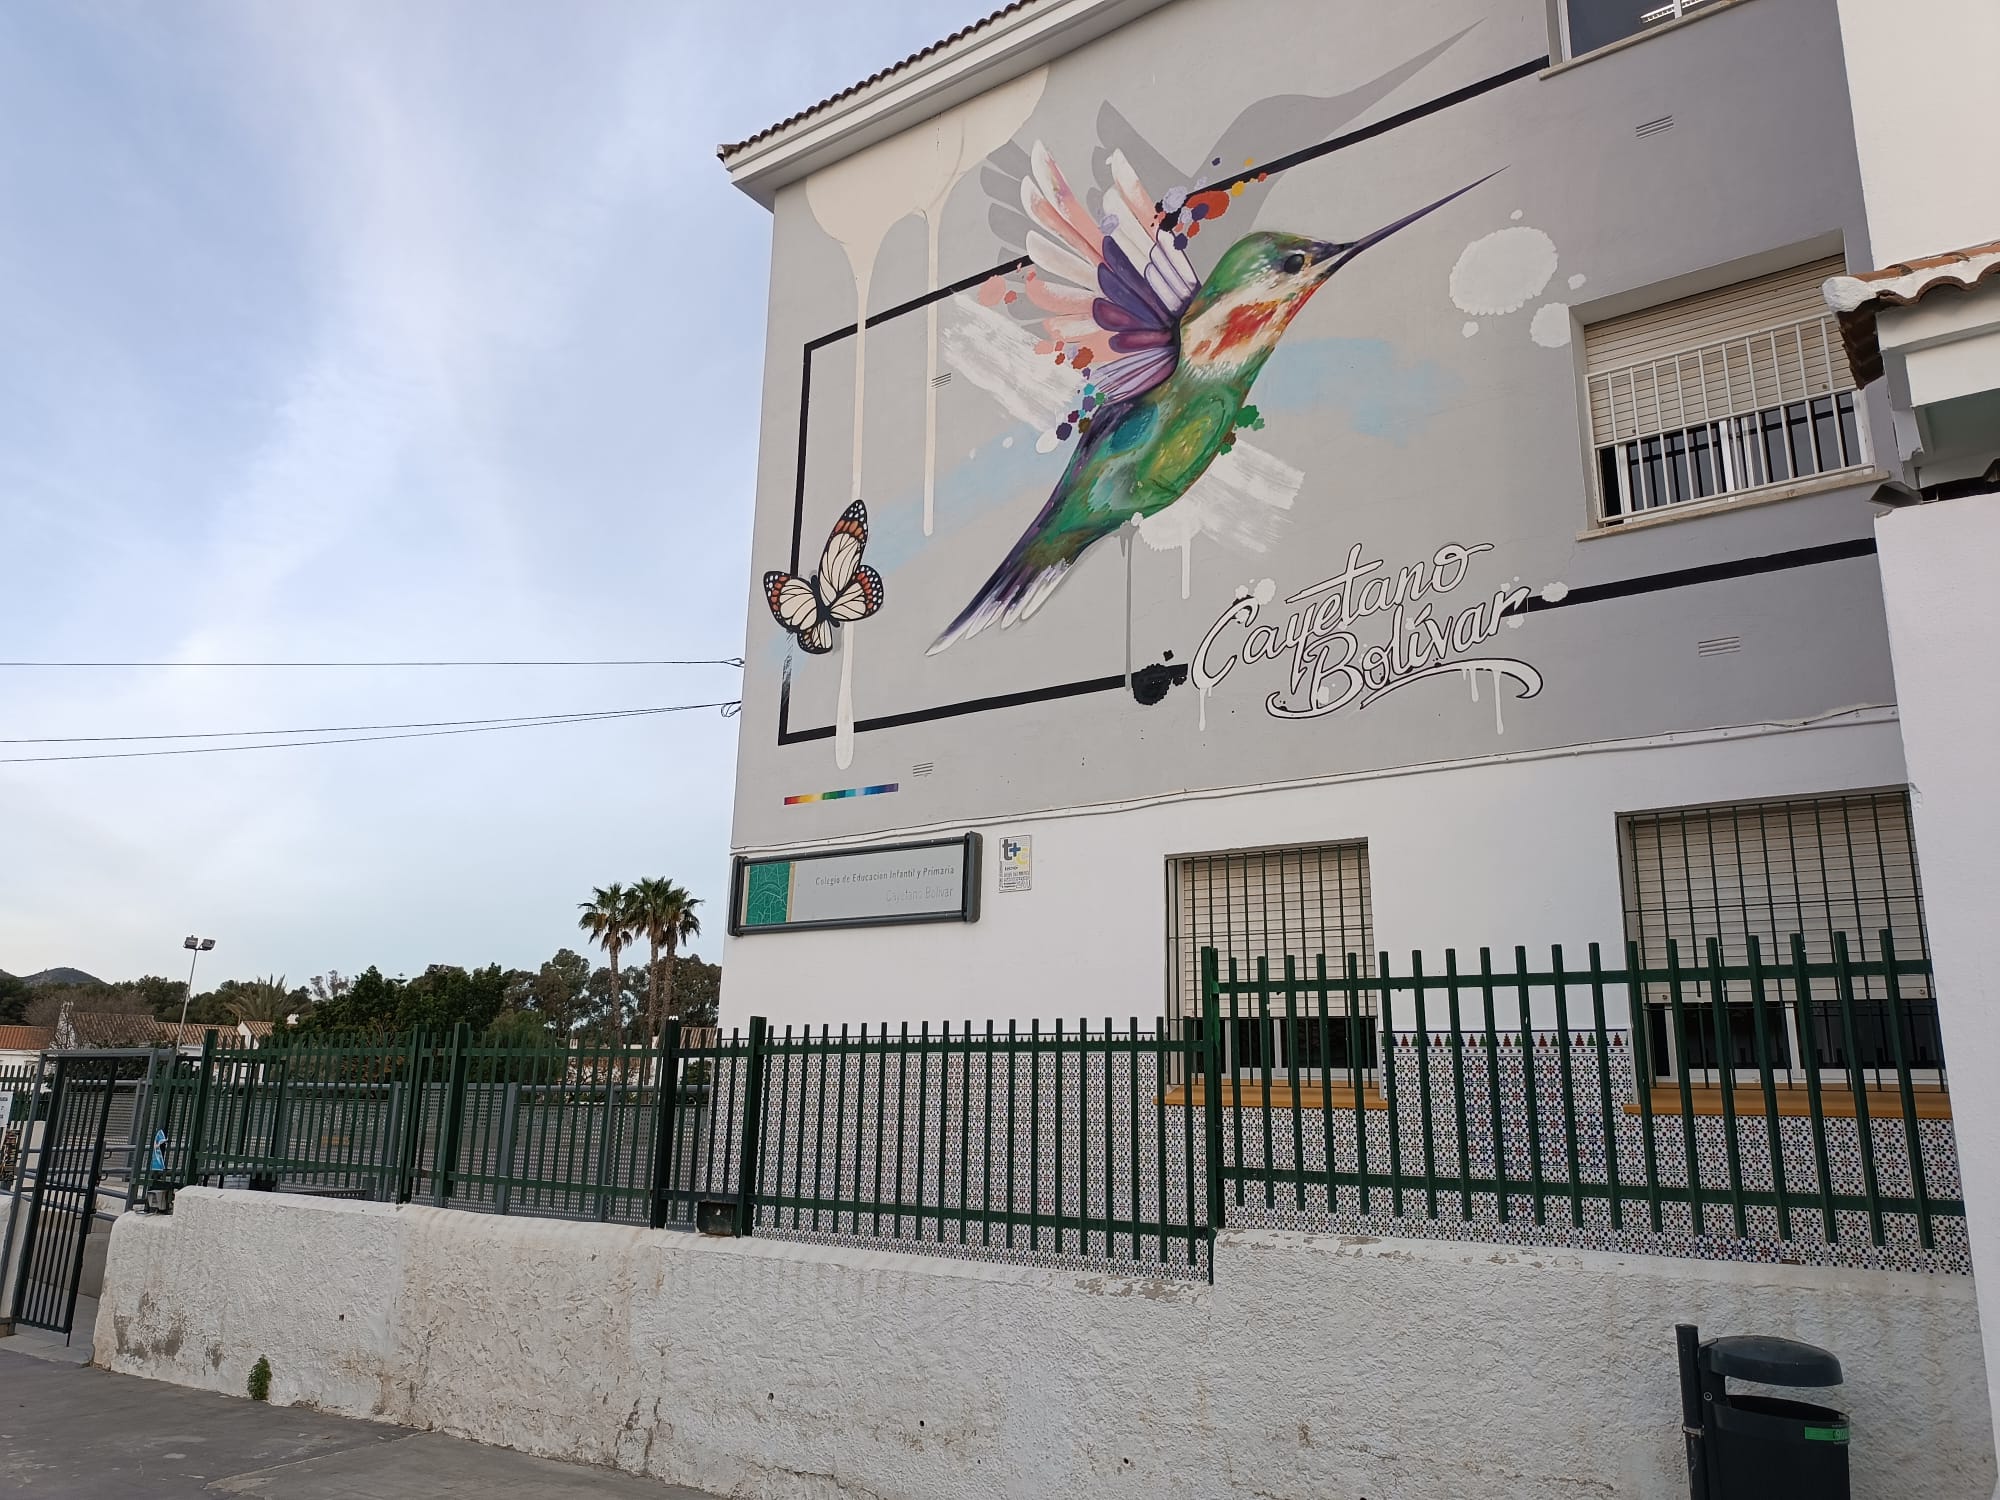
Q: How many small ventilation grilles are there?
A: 4